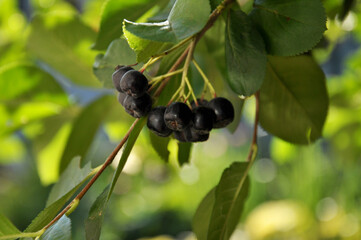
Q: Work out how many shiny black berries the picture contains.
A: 11